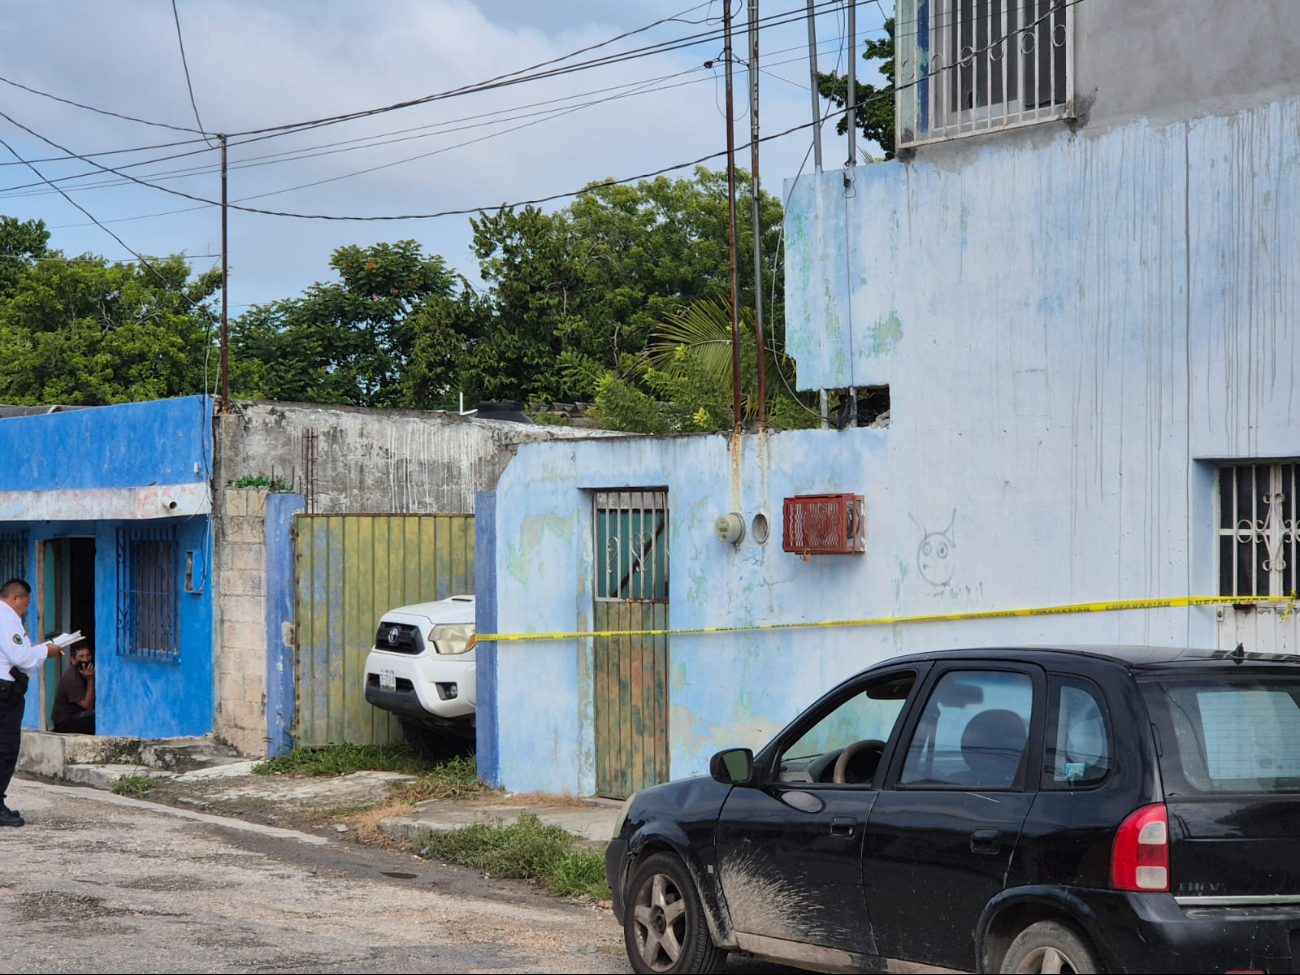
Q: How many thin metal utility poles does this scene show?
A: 5